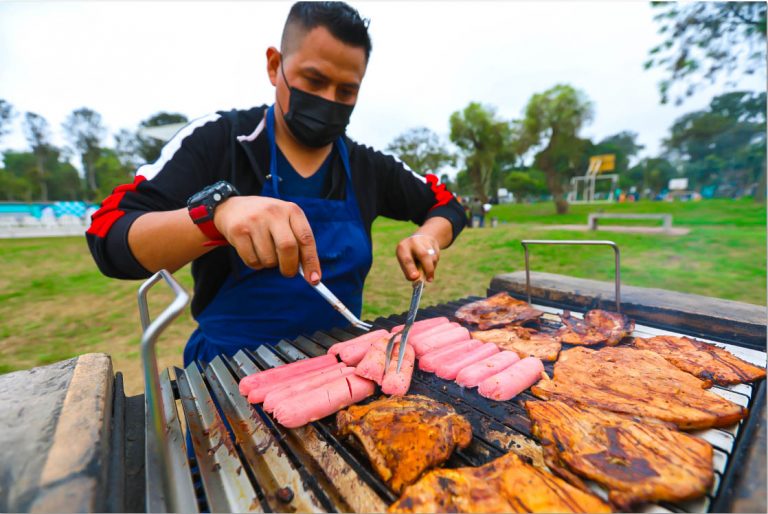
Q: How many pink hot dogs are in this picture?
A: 15